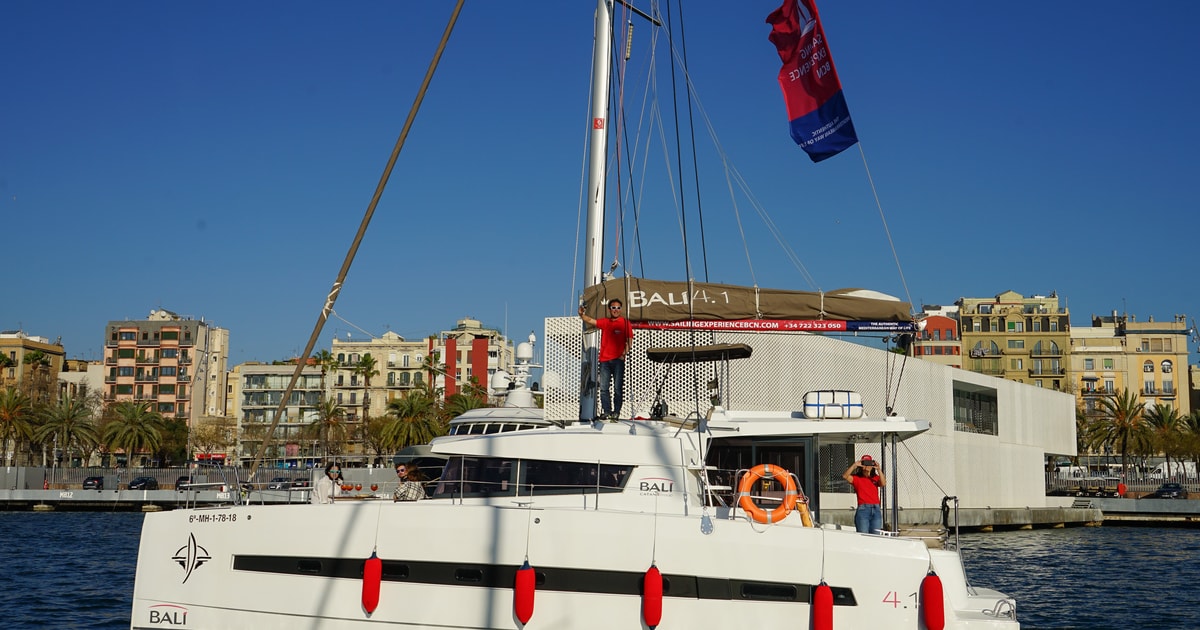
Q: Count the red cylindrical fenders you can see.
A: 5